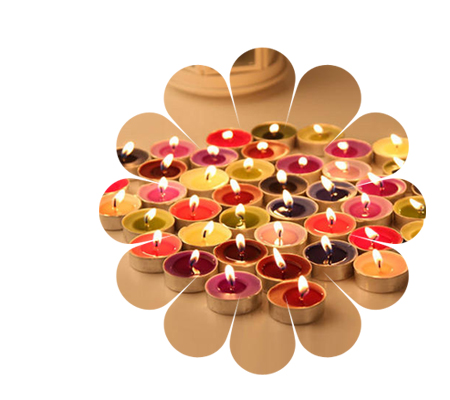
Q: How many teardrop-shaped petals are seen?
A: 12